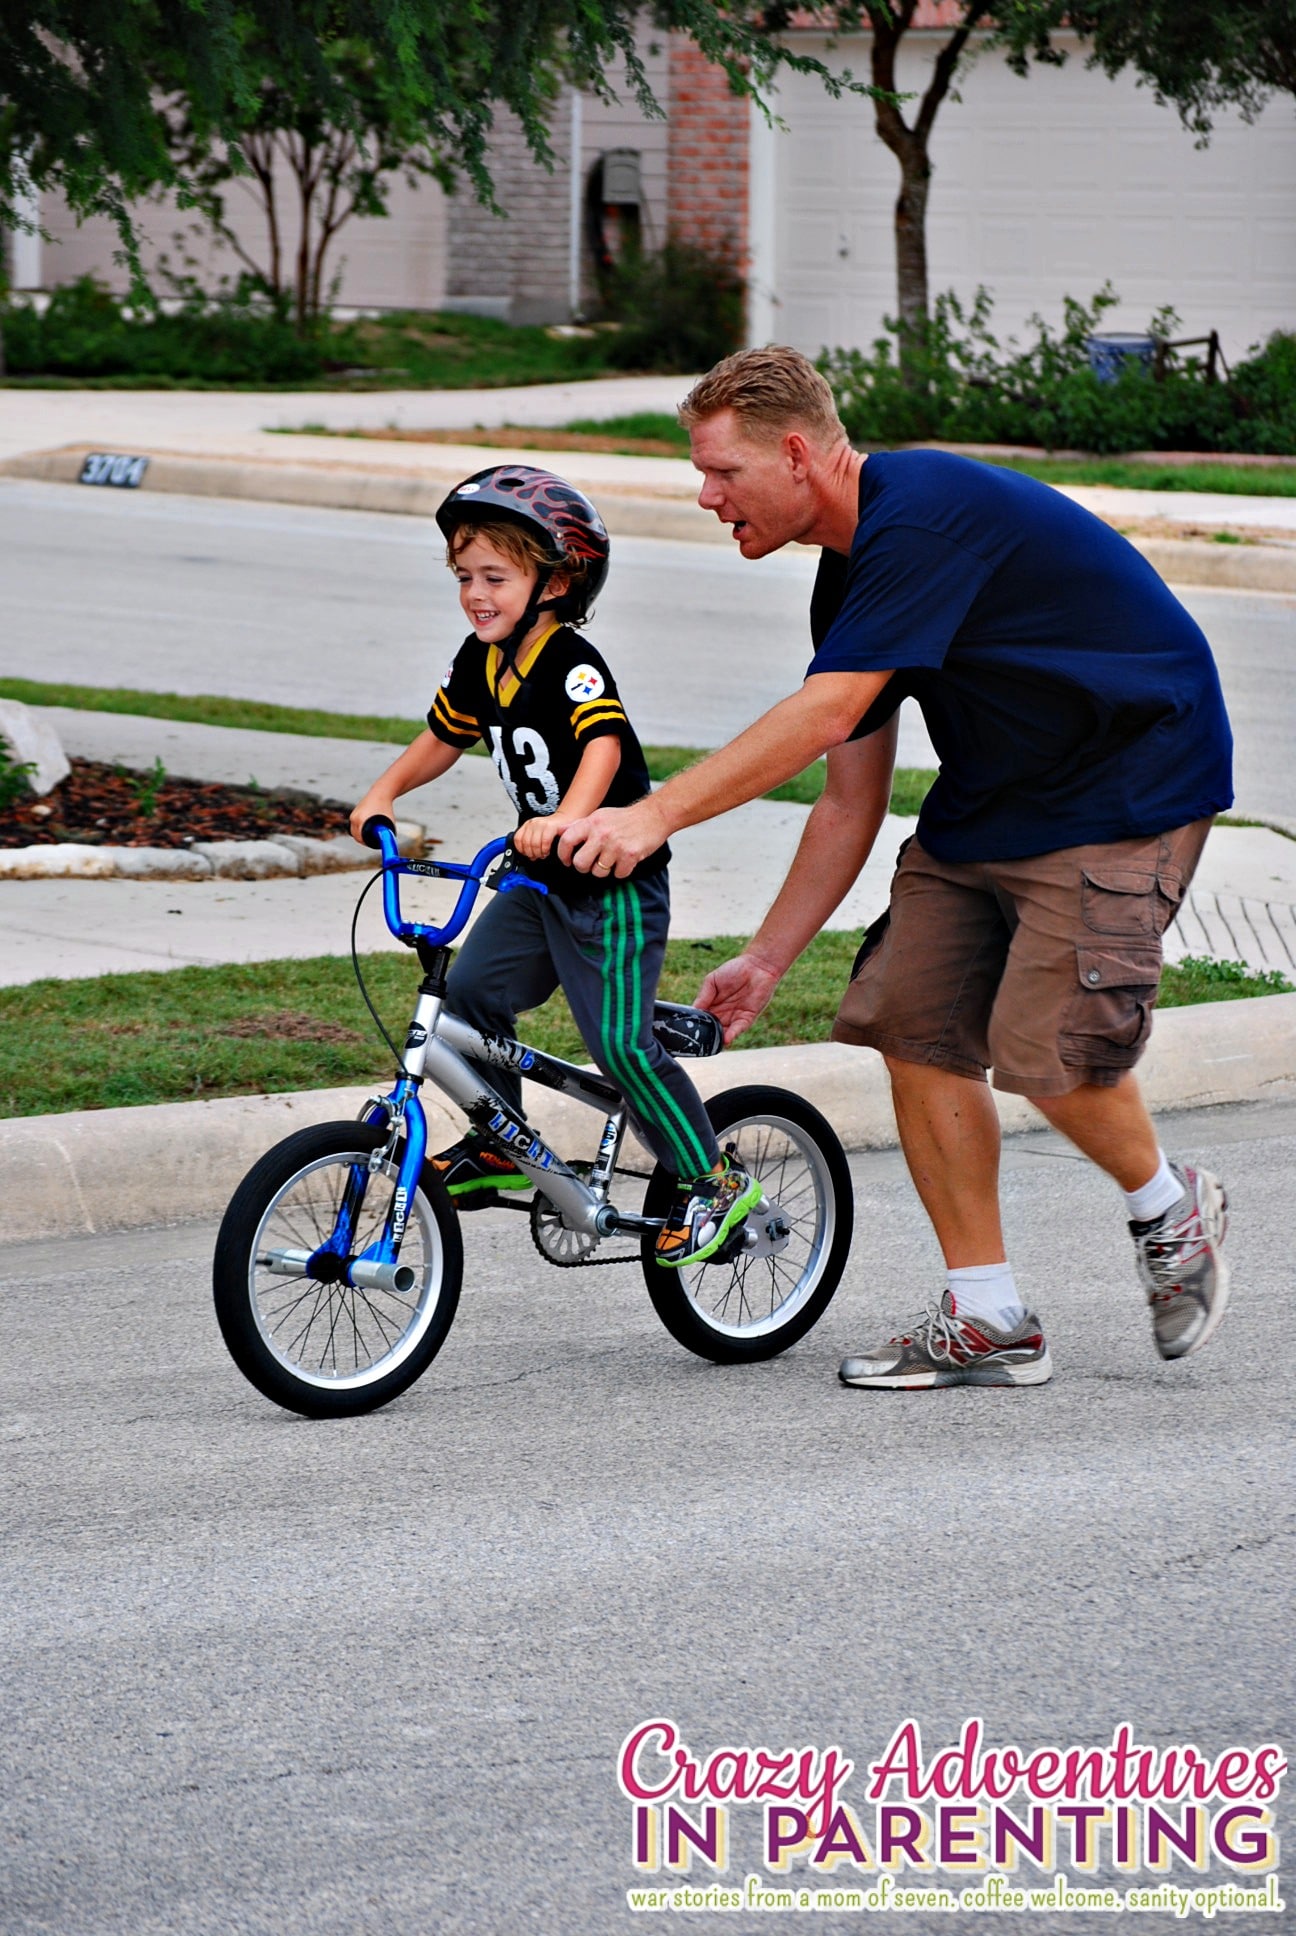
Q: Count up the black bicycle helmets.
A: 1